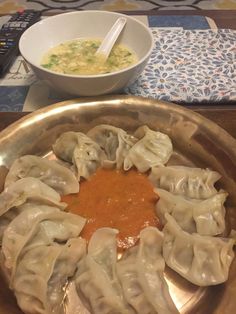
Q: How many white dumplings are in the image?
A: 12